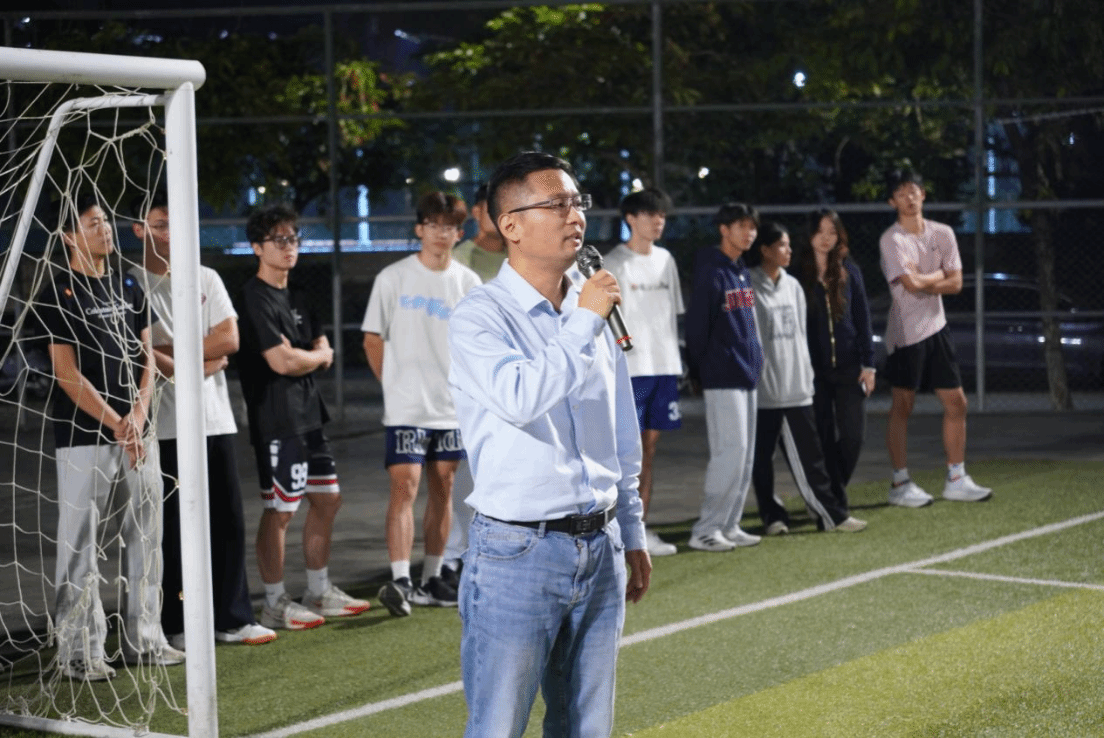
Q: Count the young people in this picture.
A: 10